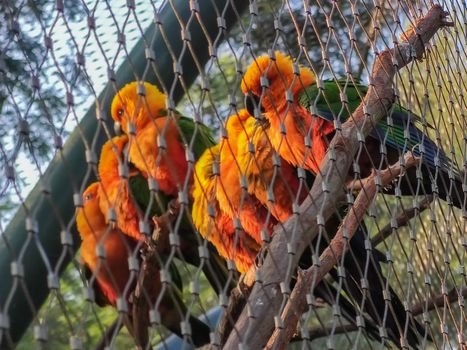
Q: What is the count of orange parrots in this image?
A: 7